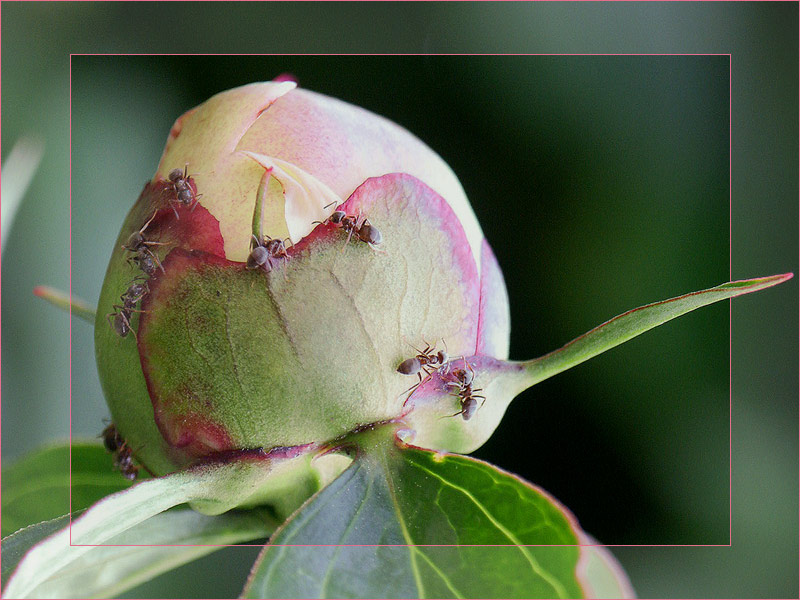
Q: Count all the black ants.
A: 8